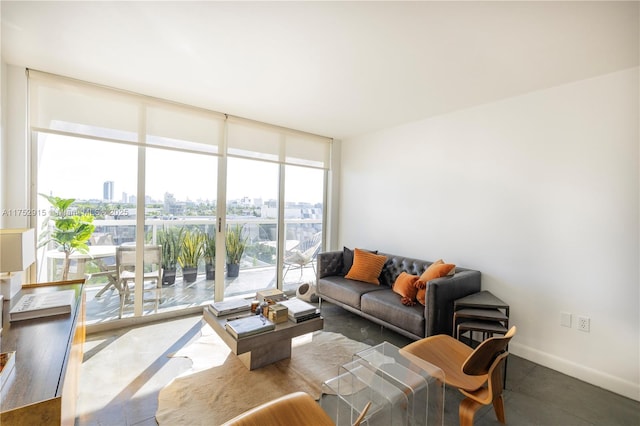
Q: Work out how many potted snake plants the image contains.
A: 4